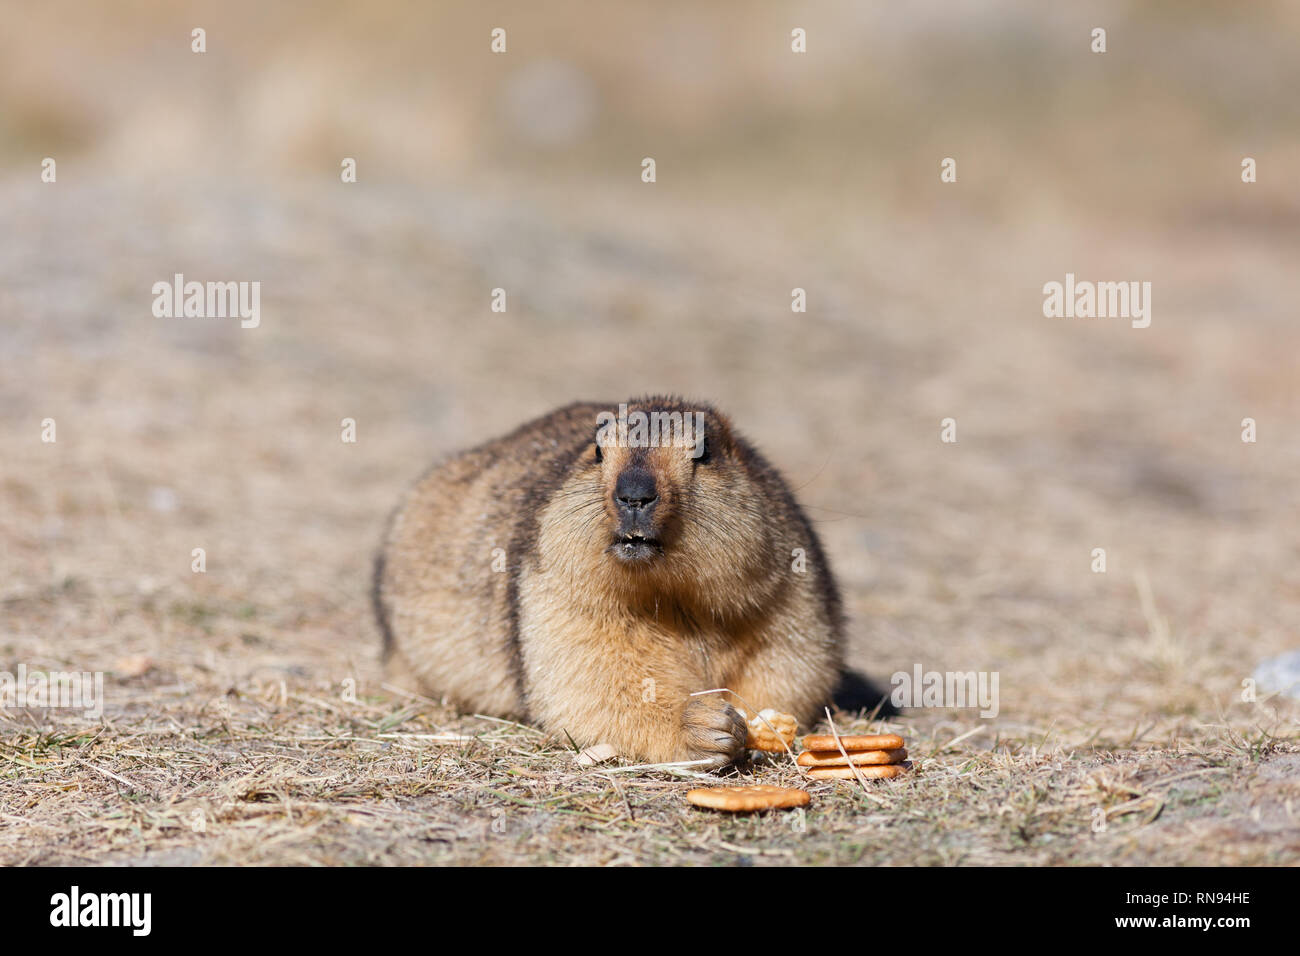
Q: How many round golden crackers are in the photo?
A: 4